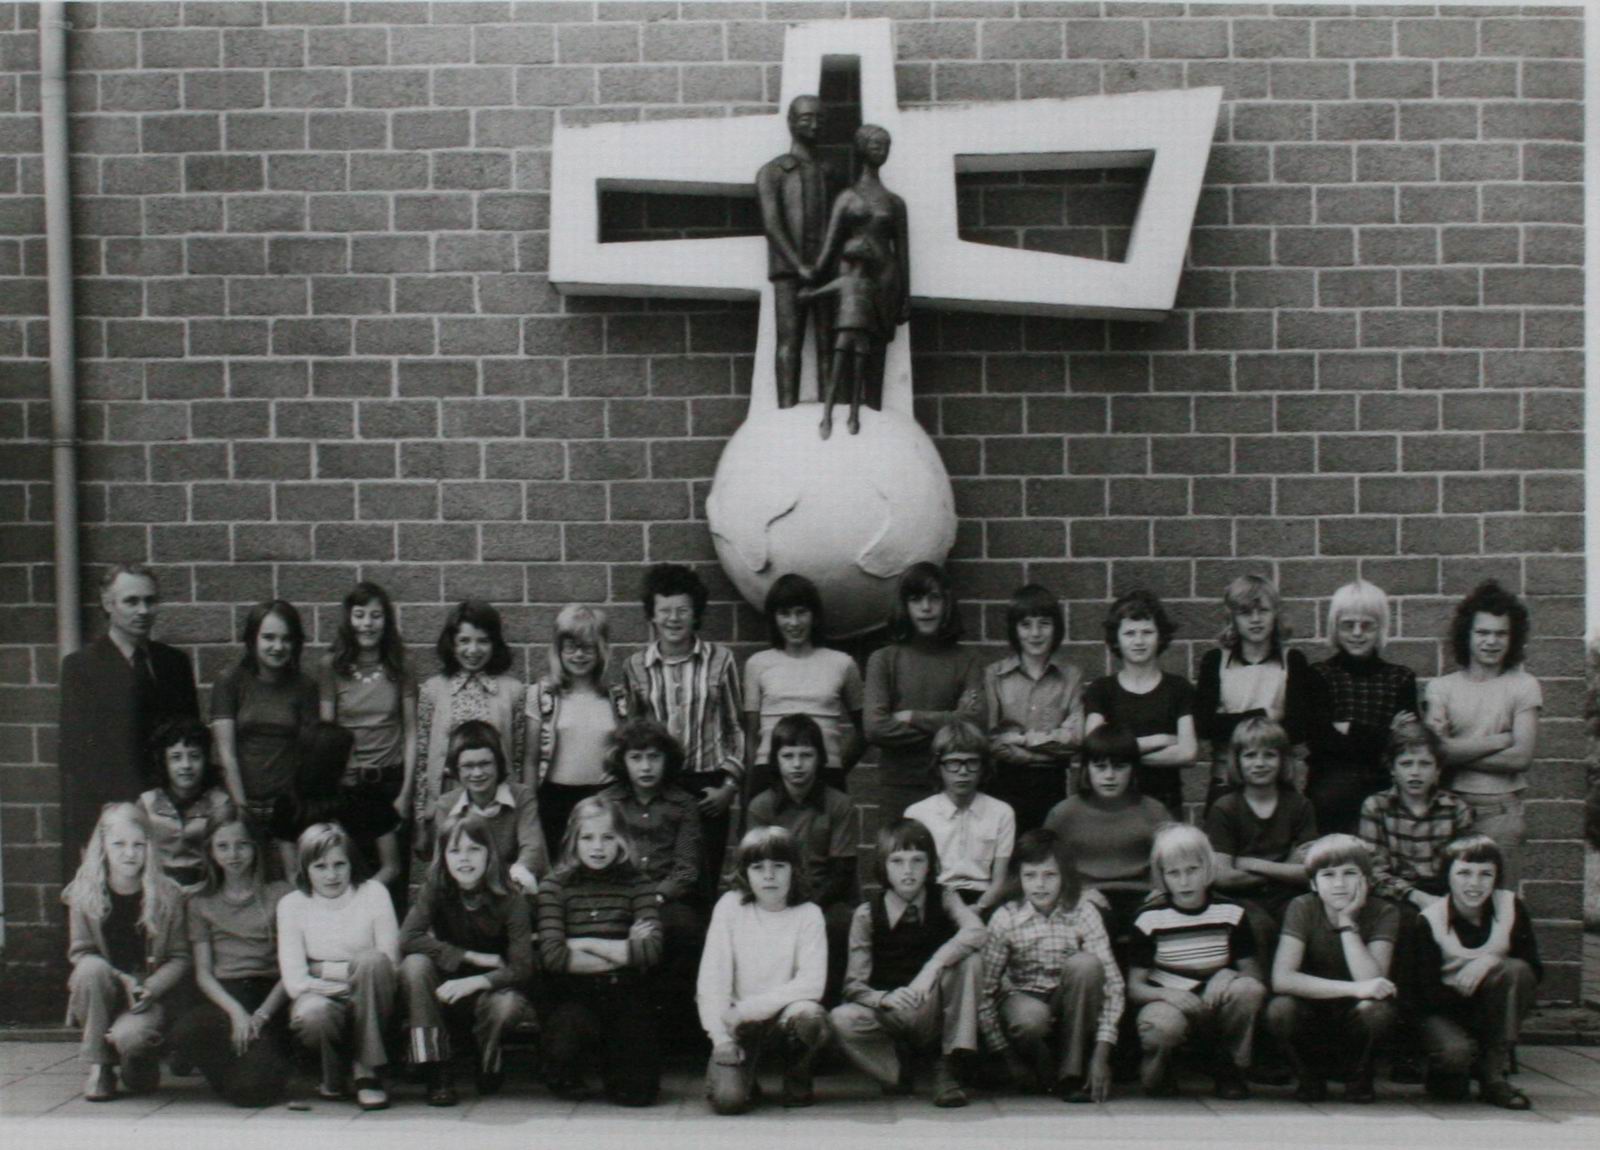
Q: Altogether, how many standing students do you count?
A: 12